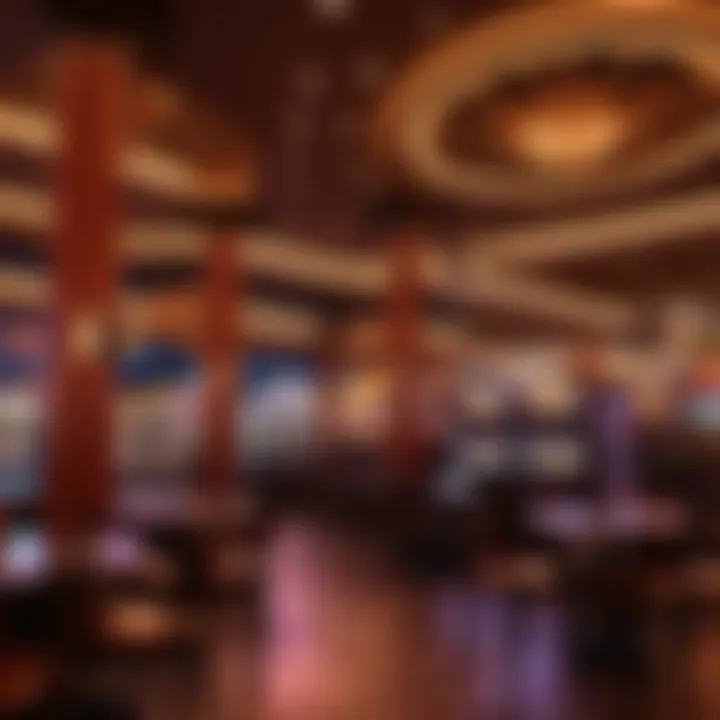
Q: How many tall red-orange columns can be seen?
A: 3